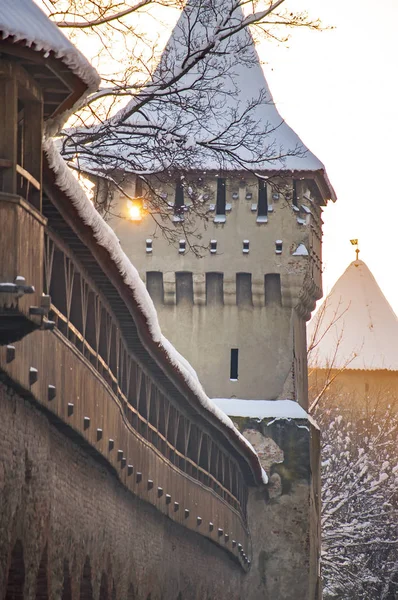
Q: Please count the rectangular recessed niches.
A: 5